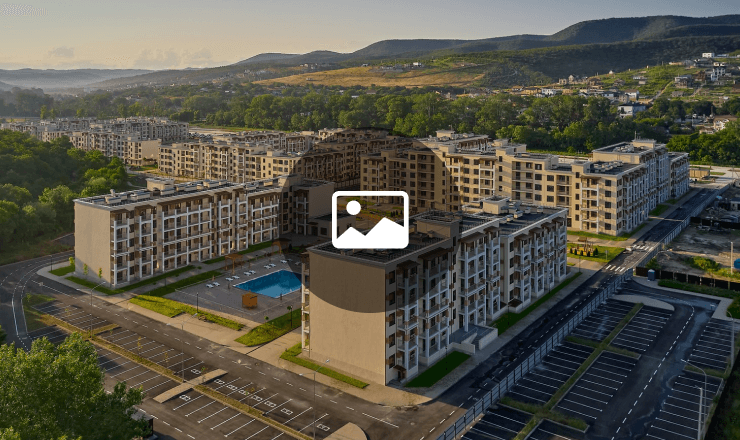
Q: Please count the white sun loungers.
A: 11